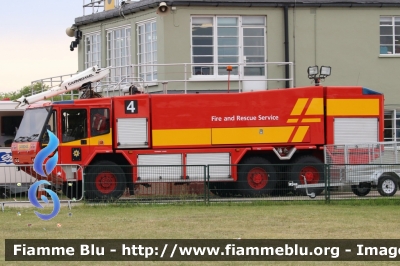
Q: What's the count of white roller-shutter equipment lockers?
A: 4